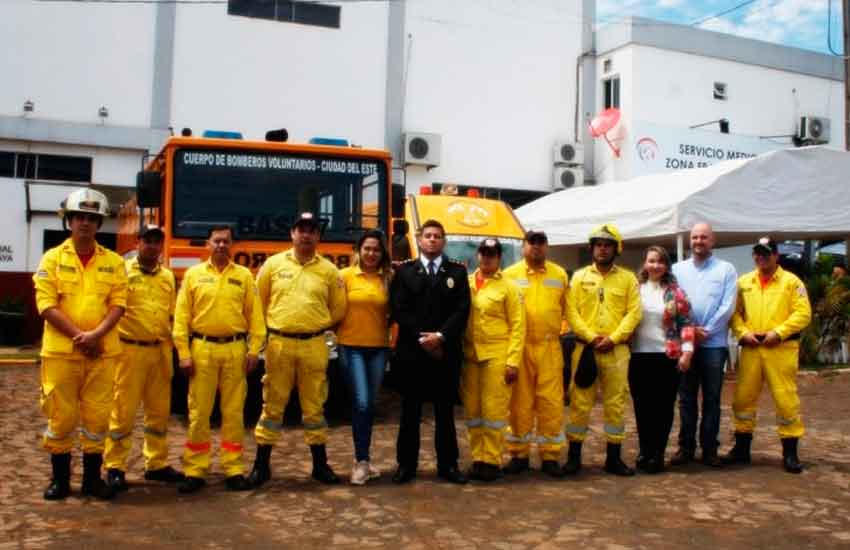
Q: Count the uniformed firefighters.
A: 8